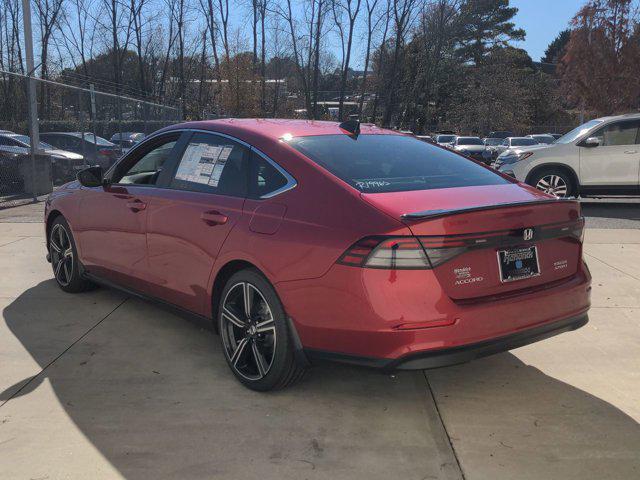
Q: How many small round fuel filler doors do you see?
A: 1